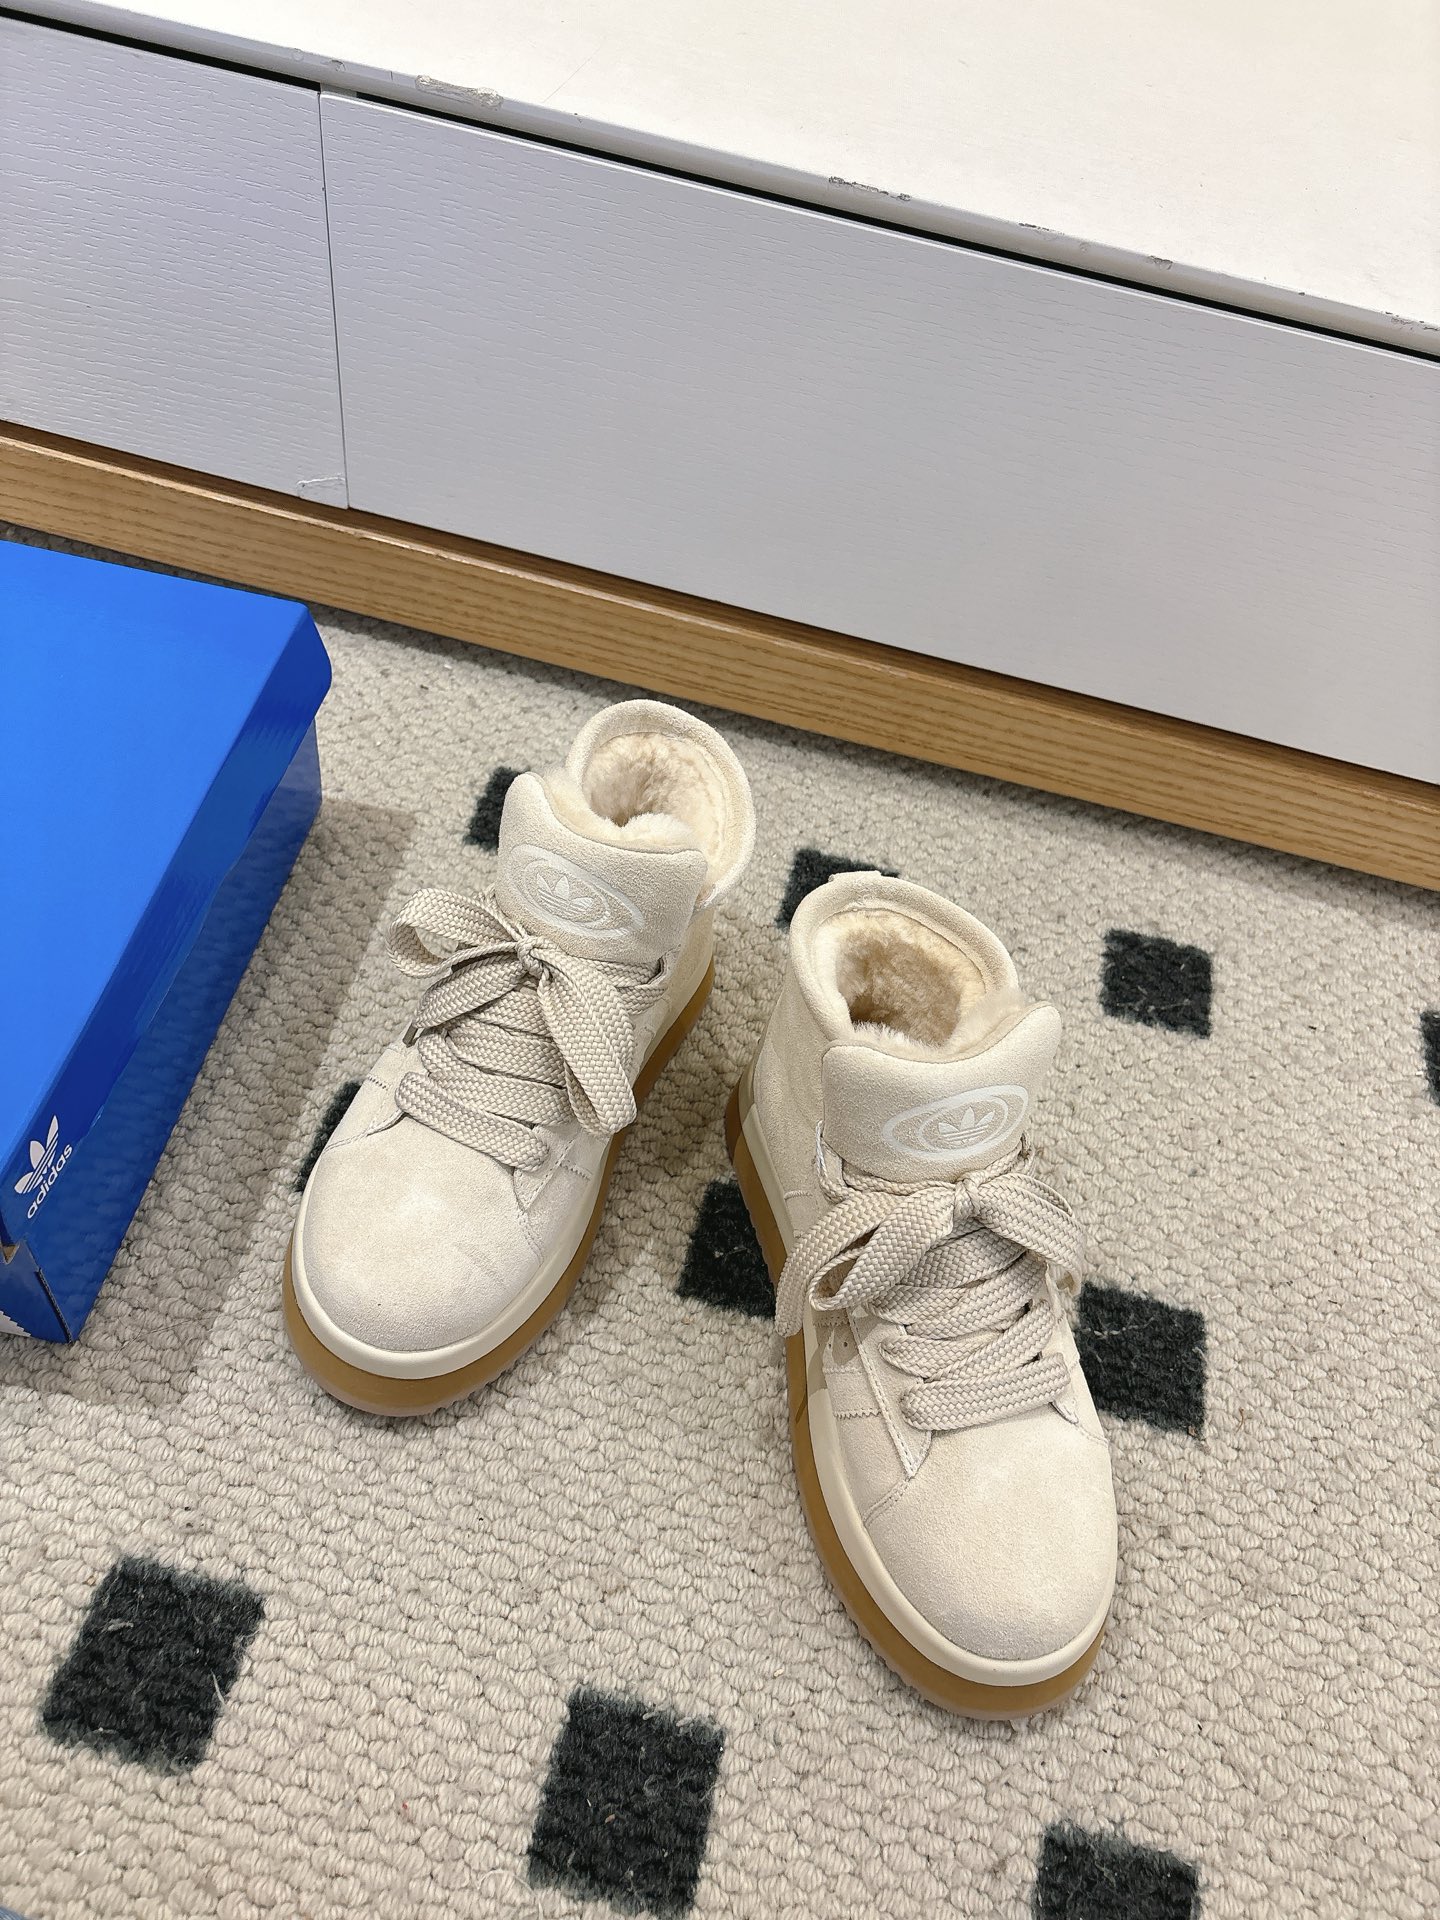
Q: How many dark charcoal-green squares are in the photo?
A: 10